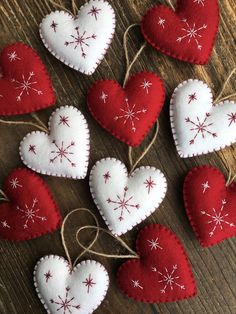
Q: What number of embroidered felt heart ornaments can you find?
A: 11